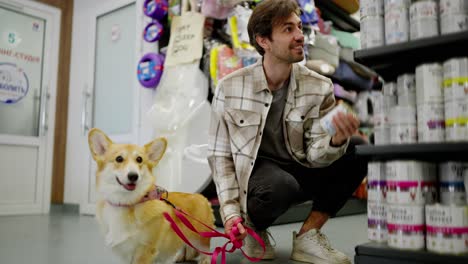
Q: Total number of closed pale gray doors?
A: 2